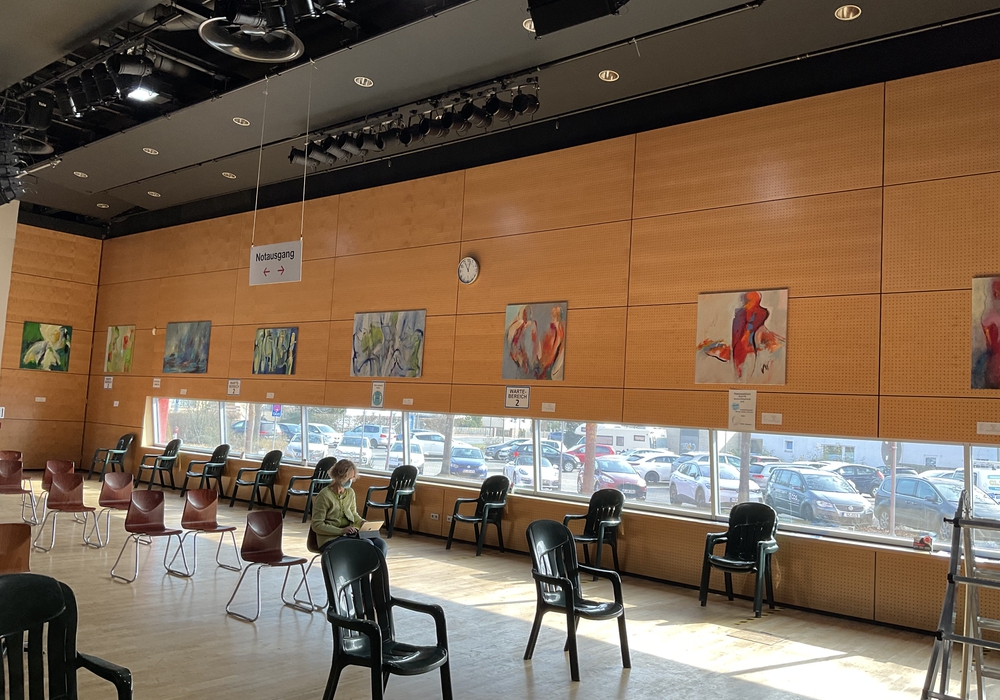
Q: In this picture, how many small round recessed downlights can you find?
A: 10